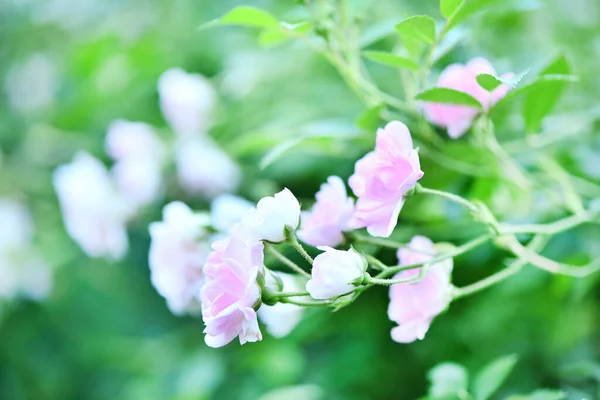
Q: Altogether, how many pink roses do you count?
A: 5